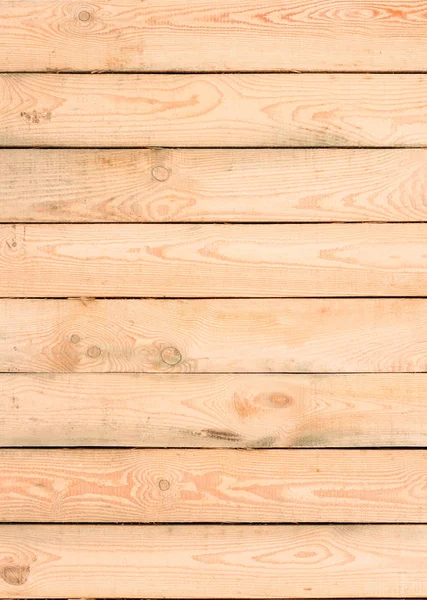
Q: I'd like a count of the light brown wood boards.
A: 8